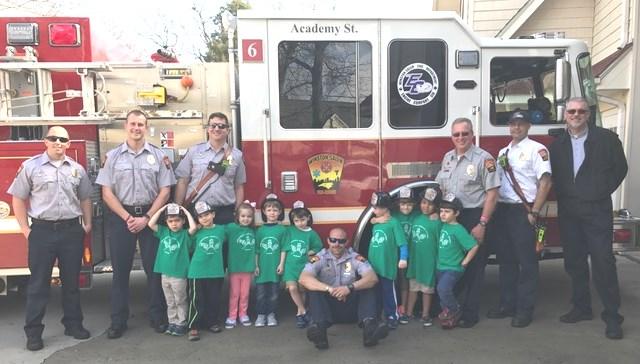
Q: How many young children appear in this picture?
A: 9